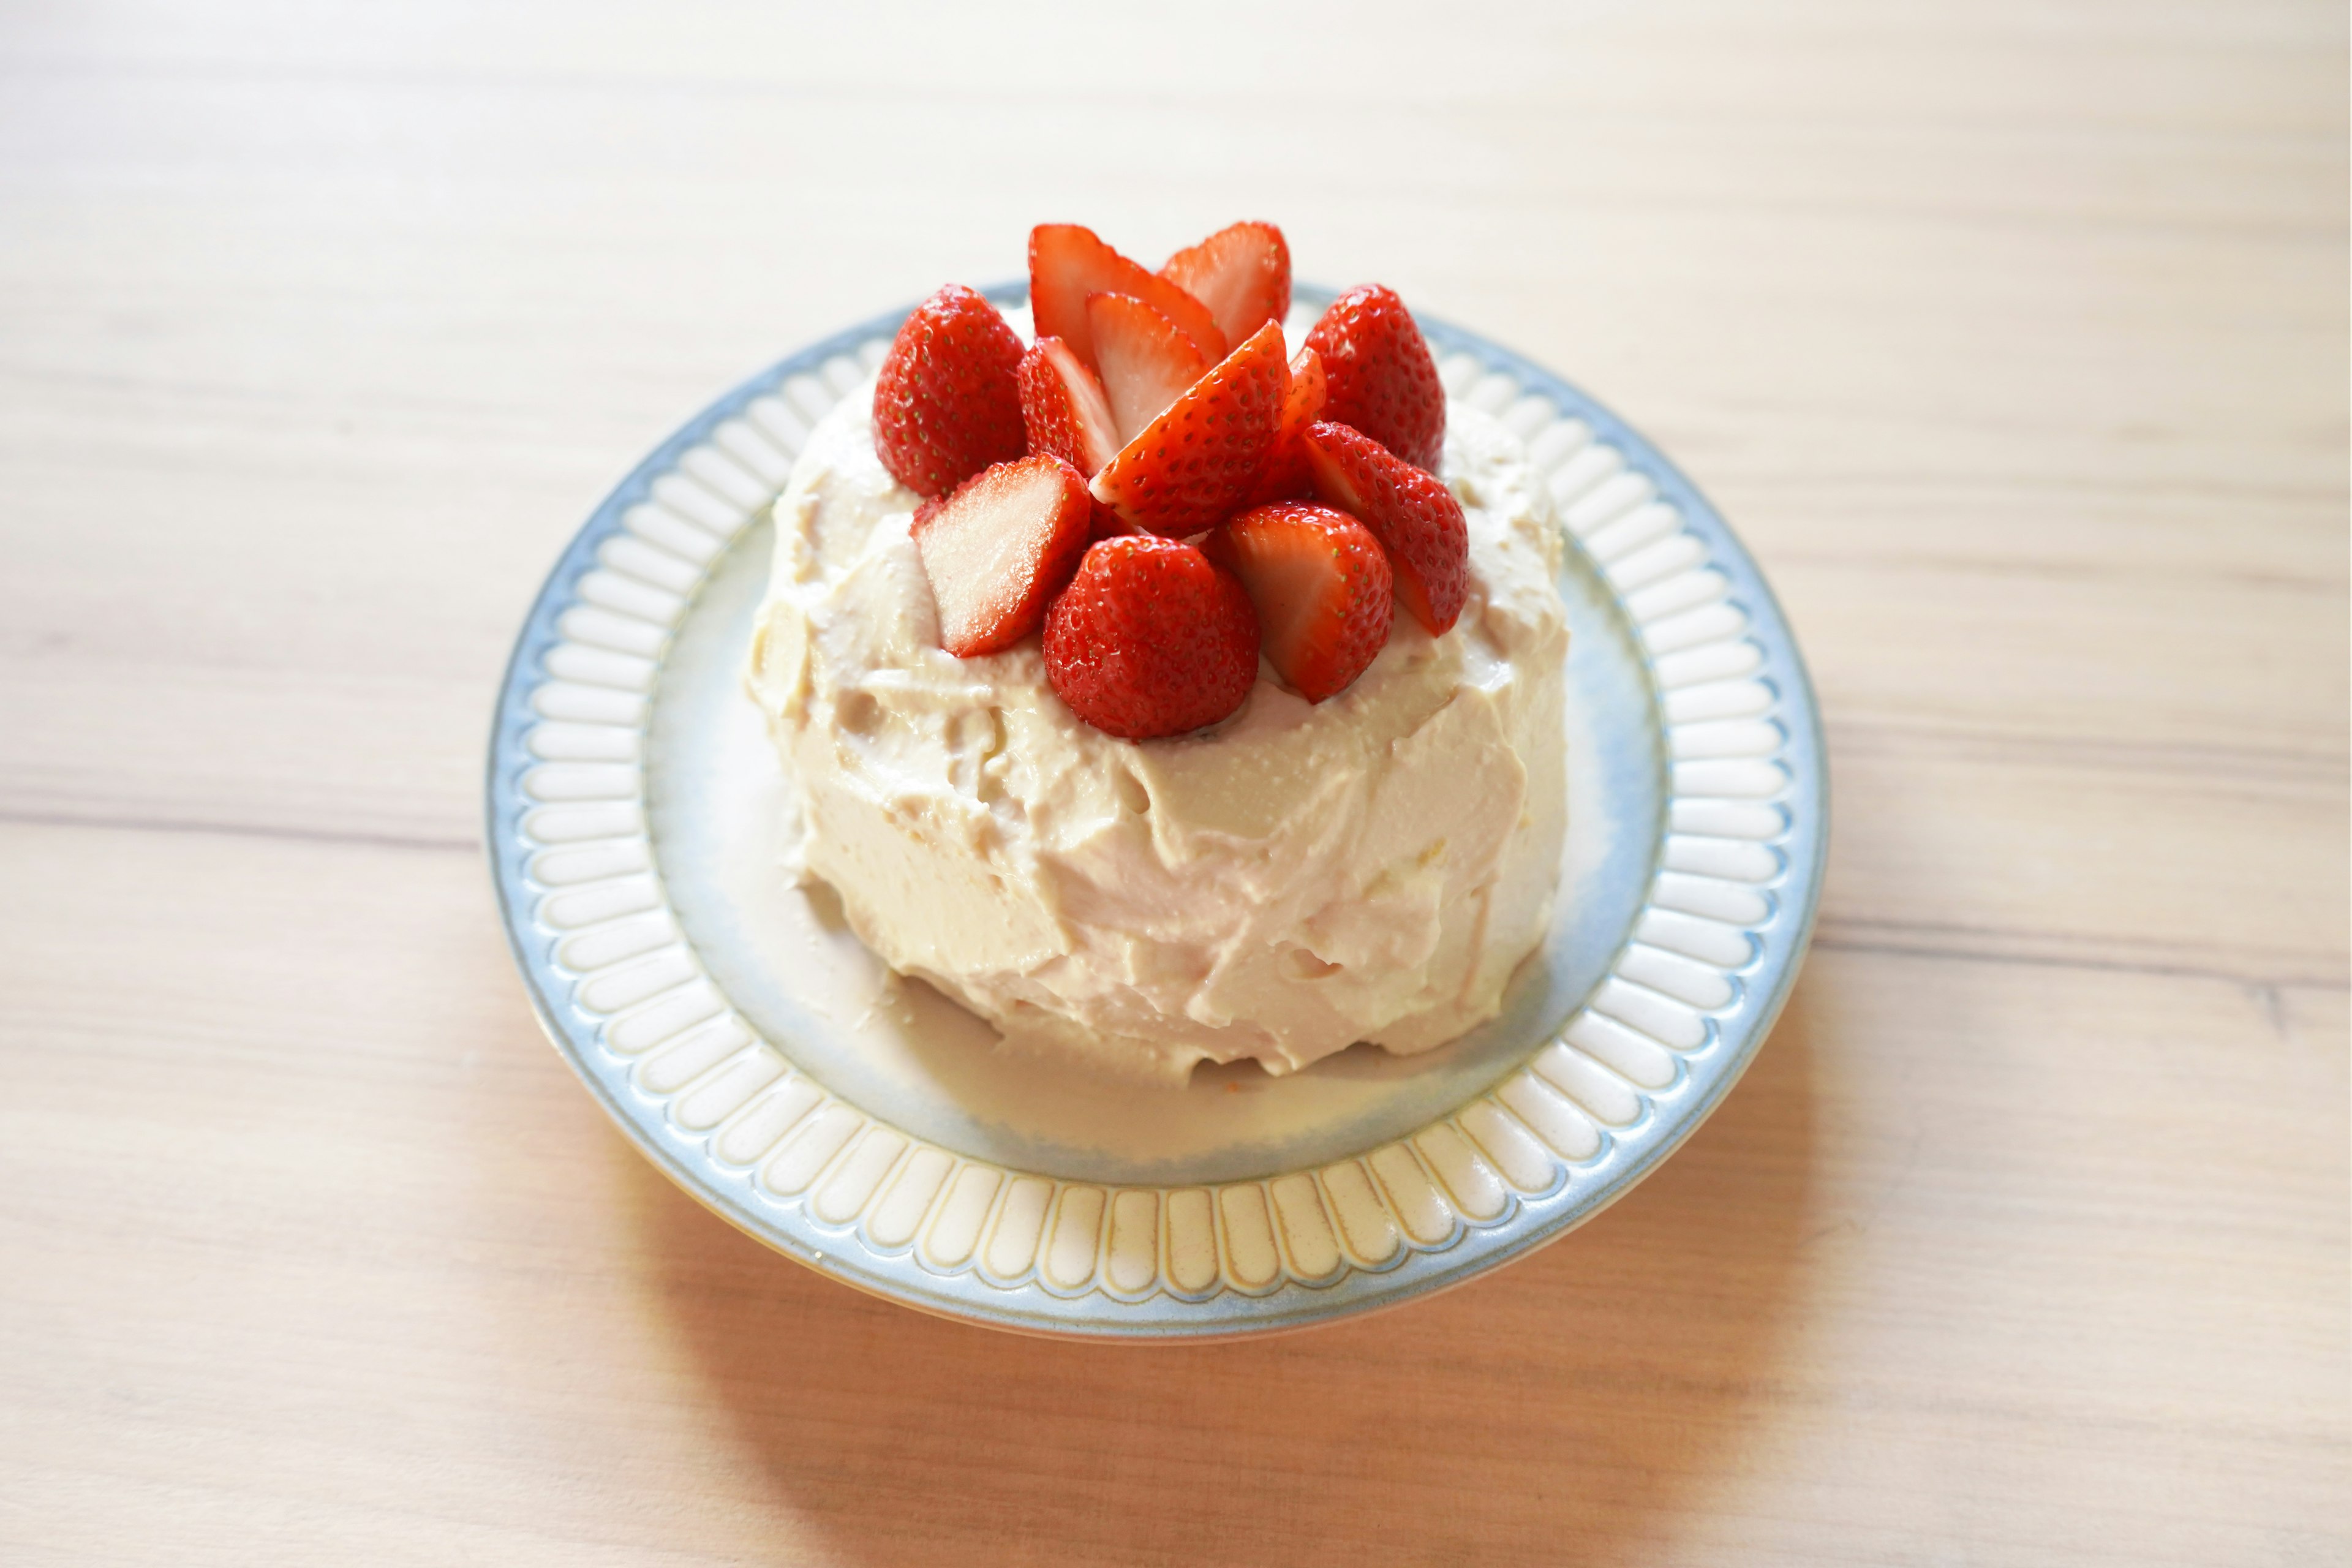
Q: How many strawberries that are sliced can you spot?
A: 9